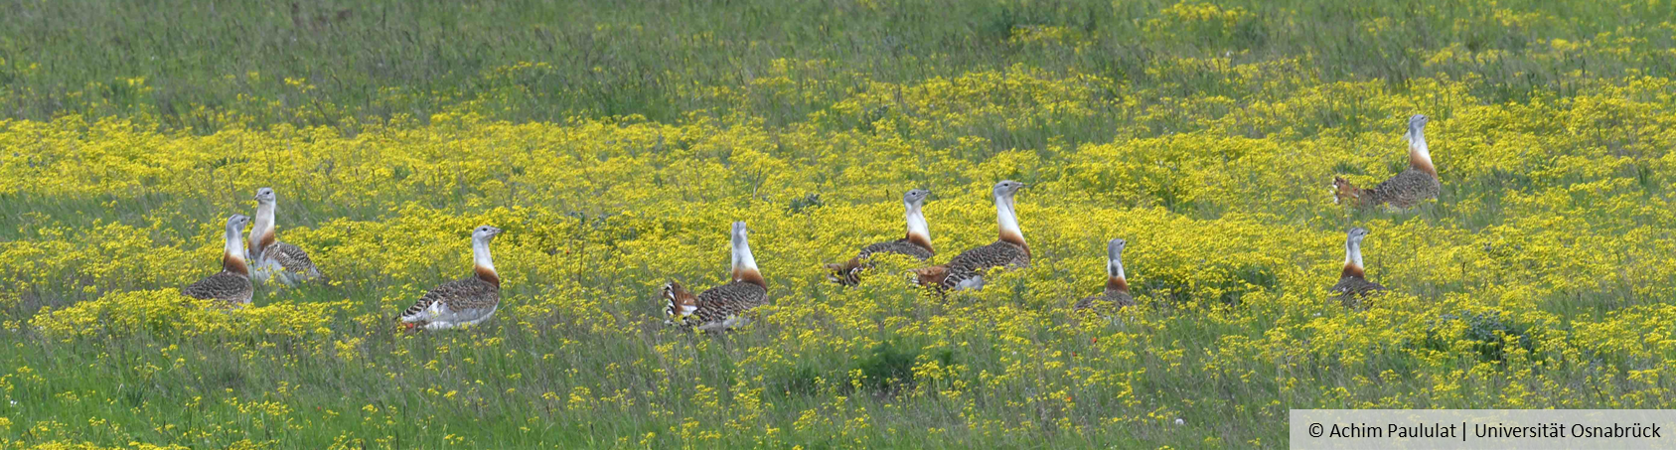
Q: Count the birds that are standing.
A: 9